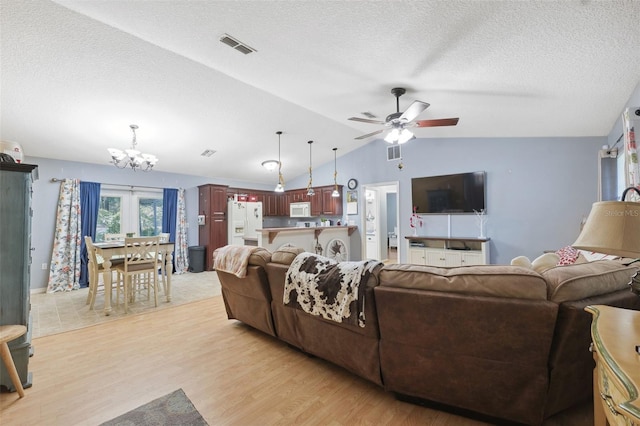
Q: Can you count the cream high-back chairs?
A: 4